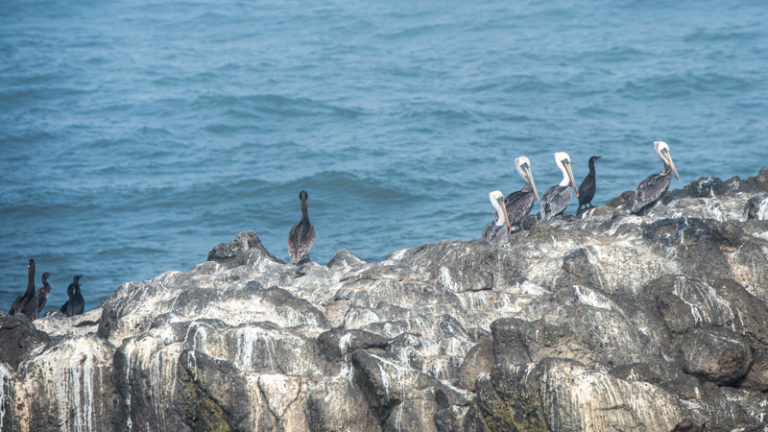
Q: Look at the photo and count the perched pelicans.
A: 4